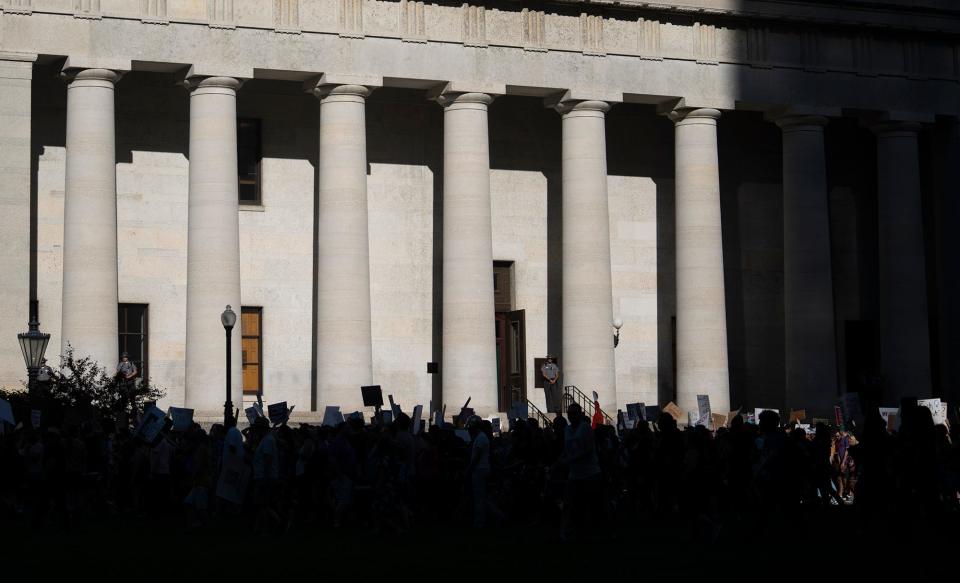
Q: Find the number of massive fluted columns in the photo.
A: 8